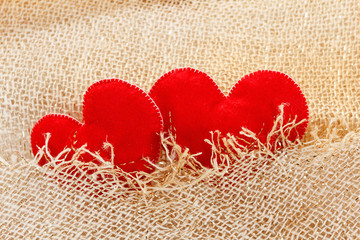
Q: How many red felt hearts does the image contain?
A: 2